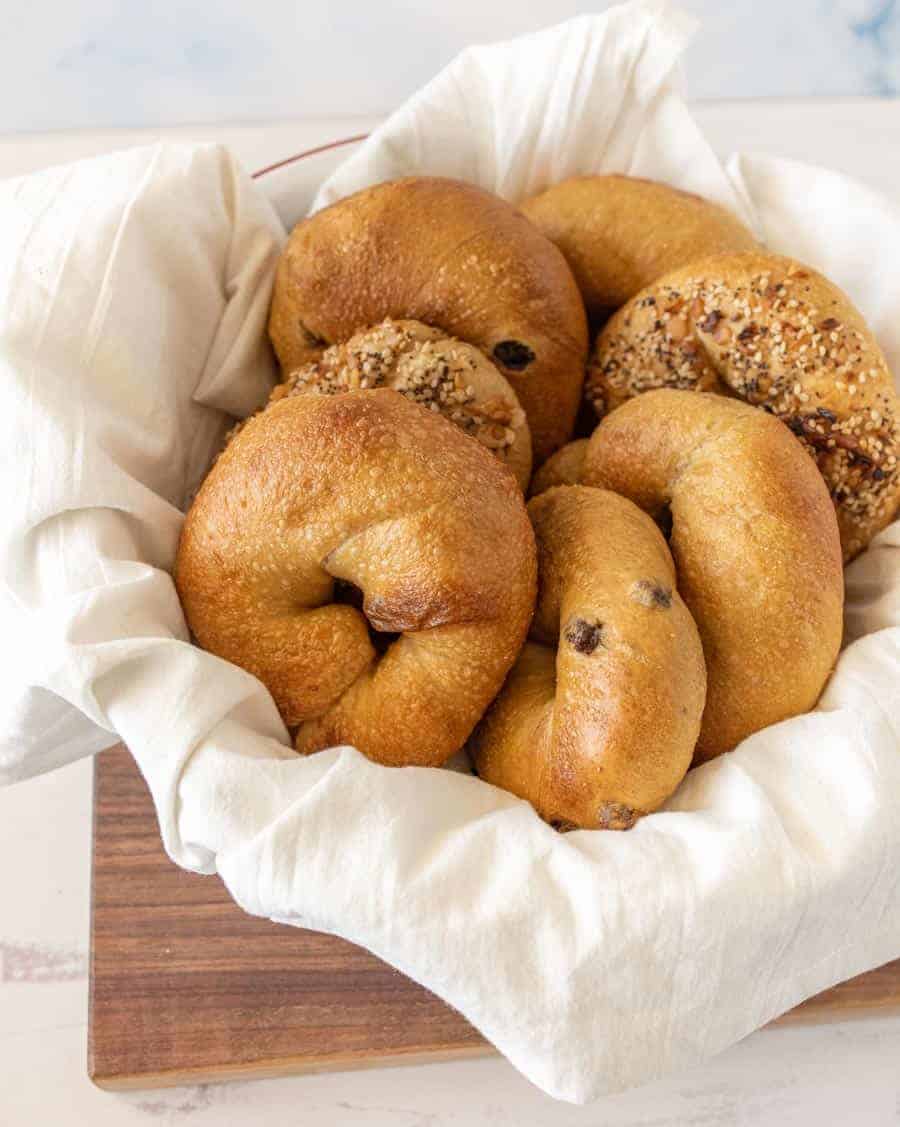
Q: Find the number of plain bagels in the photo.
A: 3